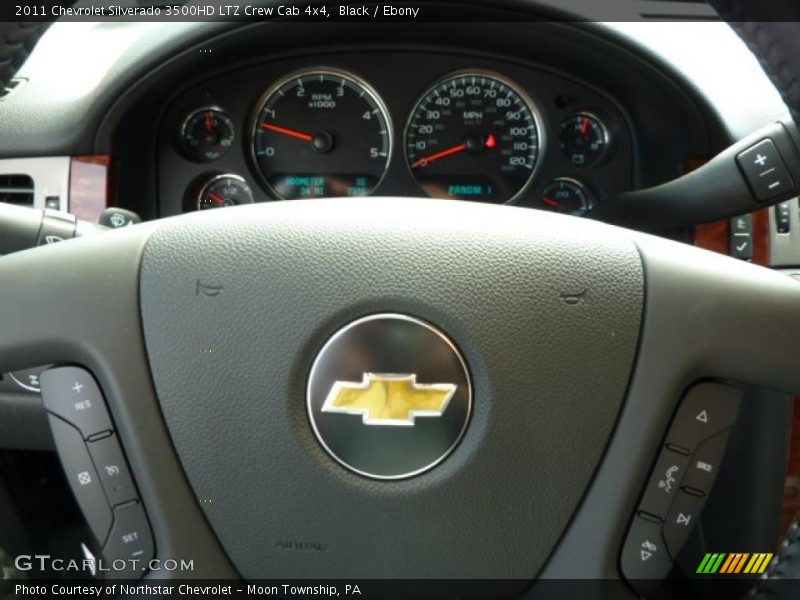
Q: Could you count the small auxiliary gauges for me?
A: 4